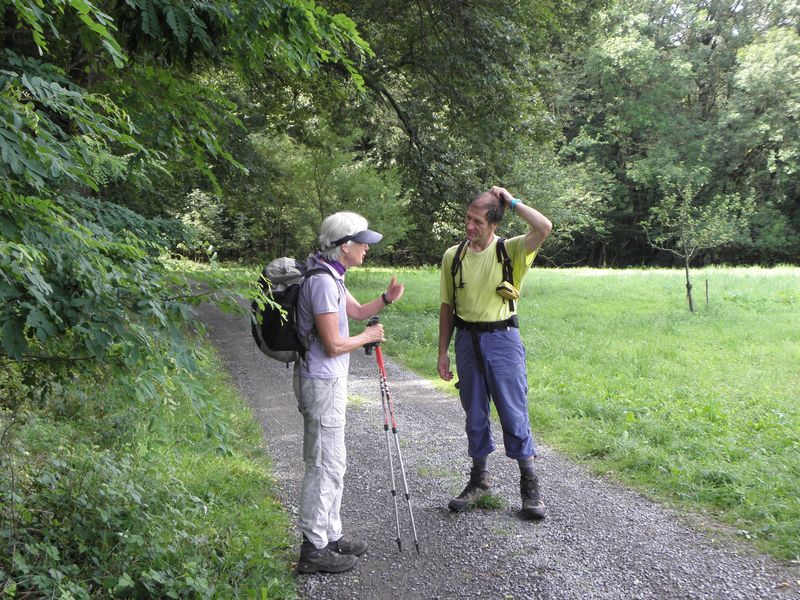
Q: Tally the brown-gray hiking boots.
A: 2